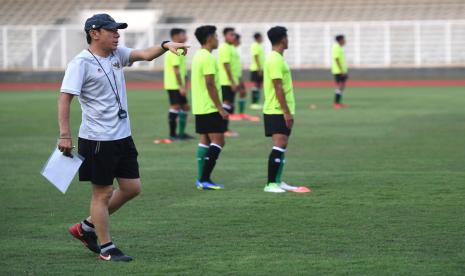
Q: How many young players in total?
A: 7